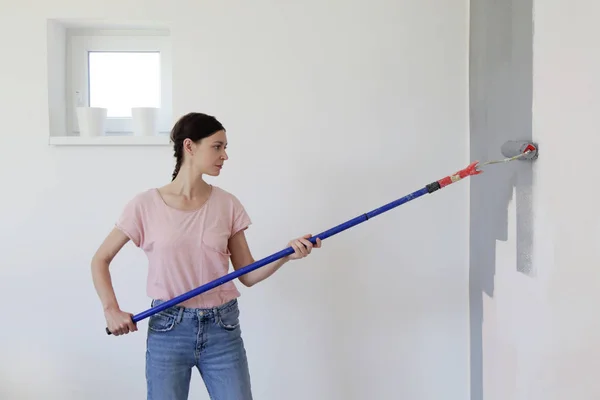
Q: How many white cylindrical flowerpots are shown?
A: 2